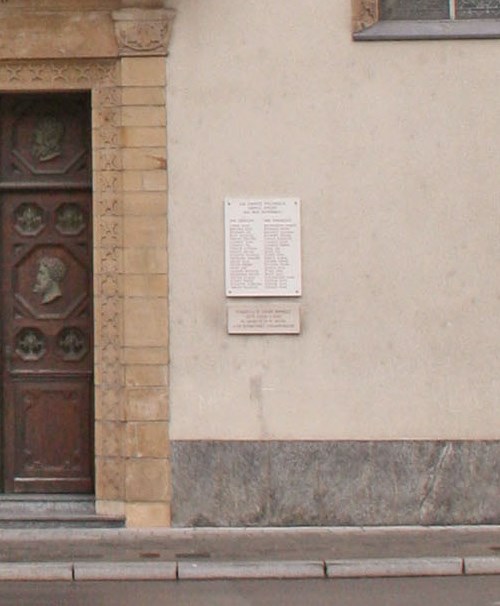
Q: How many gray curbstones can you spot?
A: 5